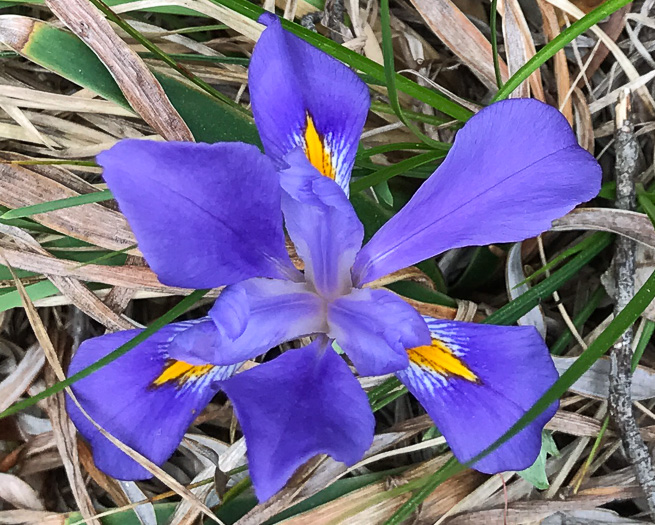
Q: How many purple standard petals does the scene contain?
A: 3